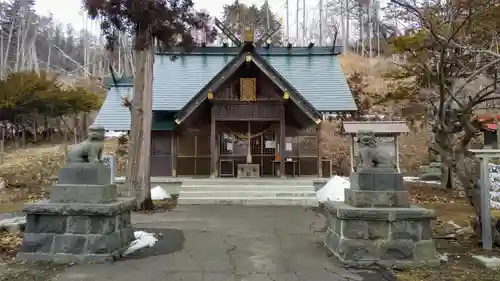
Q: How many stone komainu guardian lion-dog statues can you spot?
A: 2